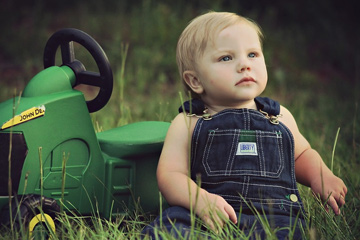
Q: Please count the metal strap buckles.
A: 2